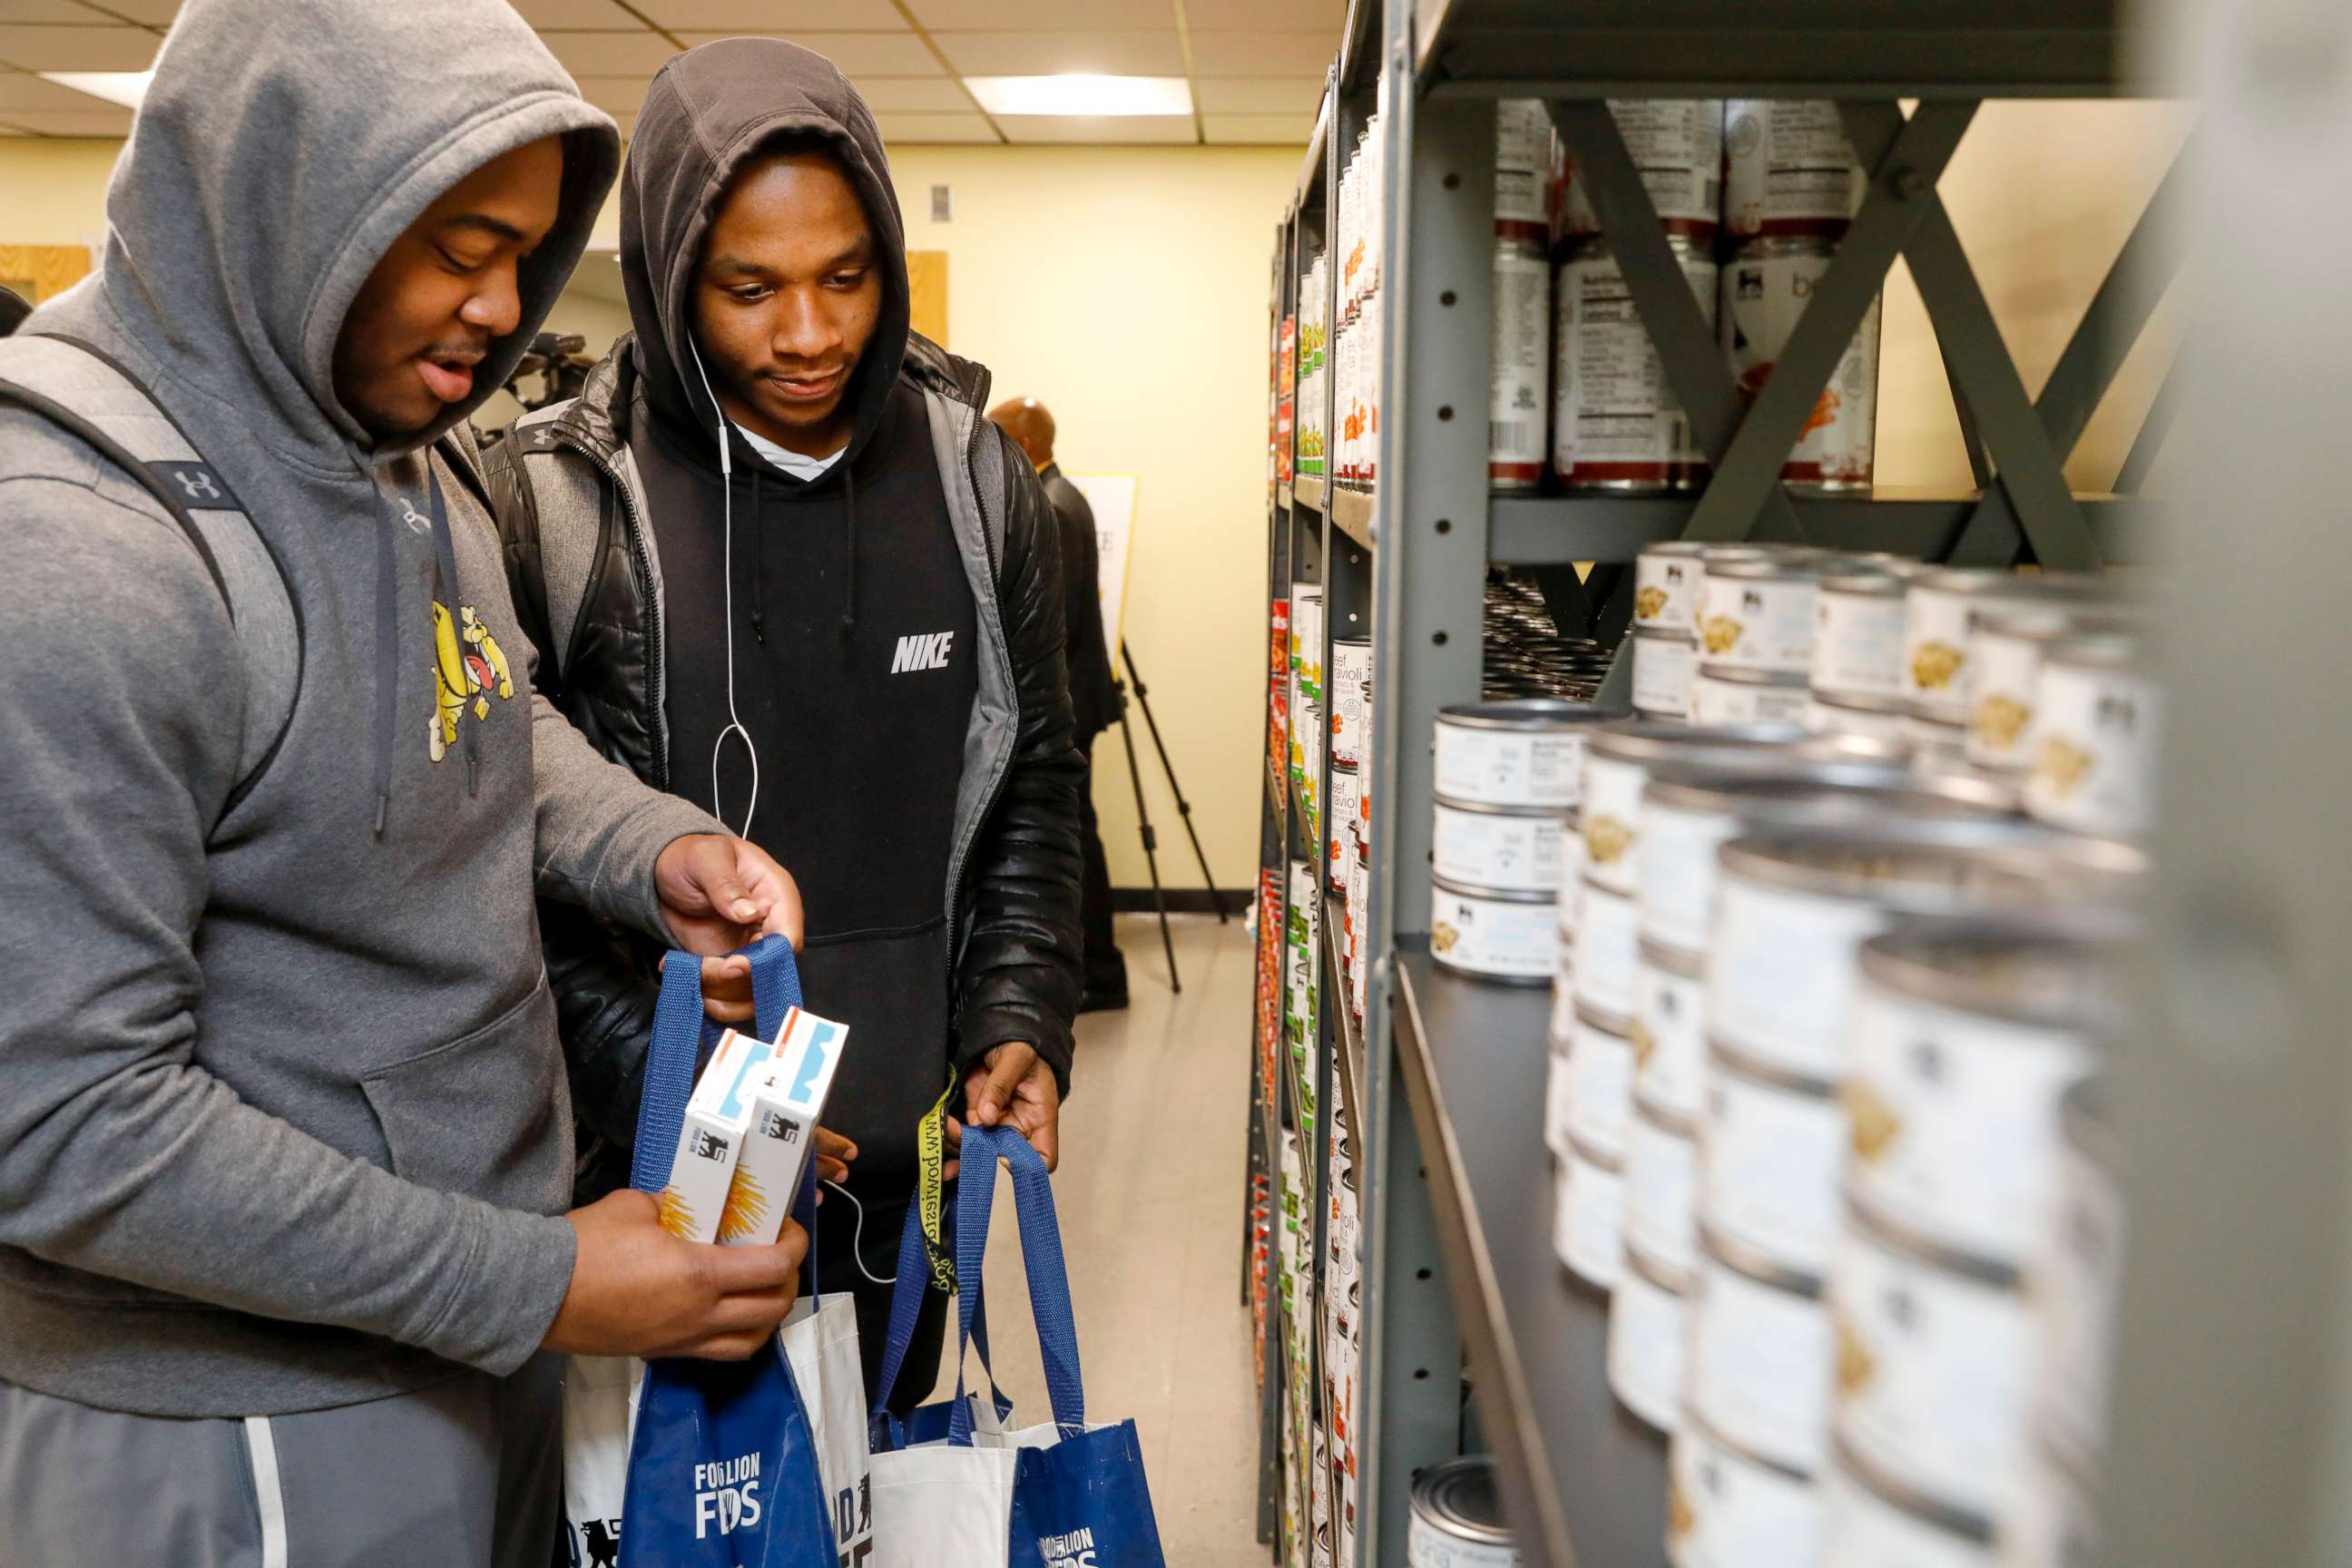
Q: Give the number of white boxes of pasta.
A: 2